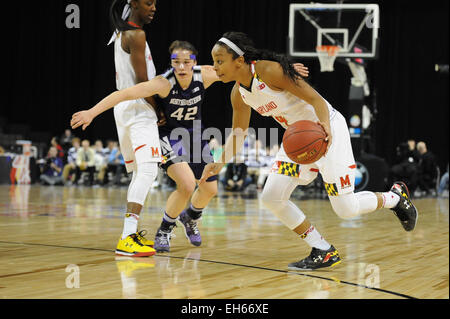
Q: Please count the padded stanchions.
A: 1